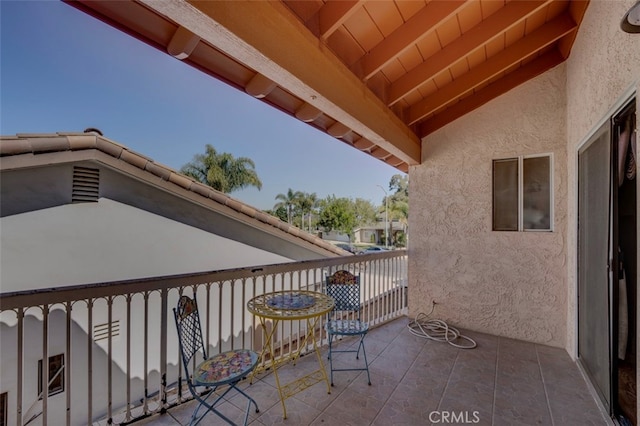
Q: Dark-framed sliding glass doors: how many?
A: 1